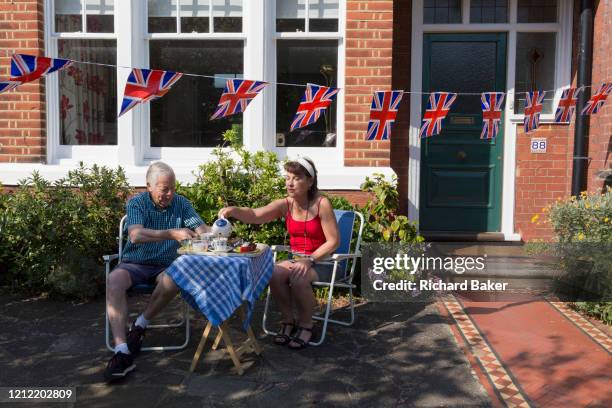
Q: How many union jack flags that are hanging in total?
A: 10